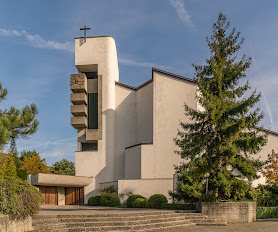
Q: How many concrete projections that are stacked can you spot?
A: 4